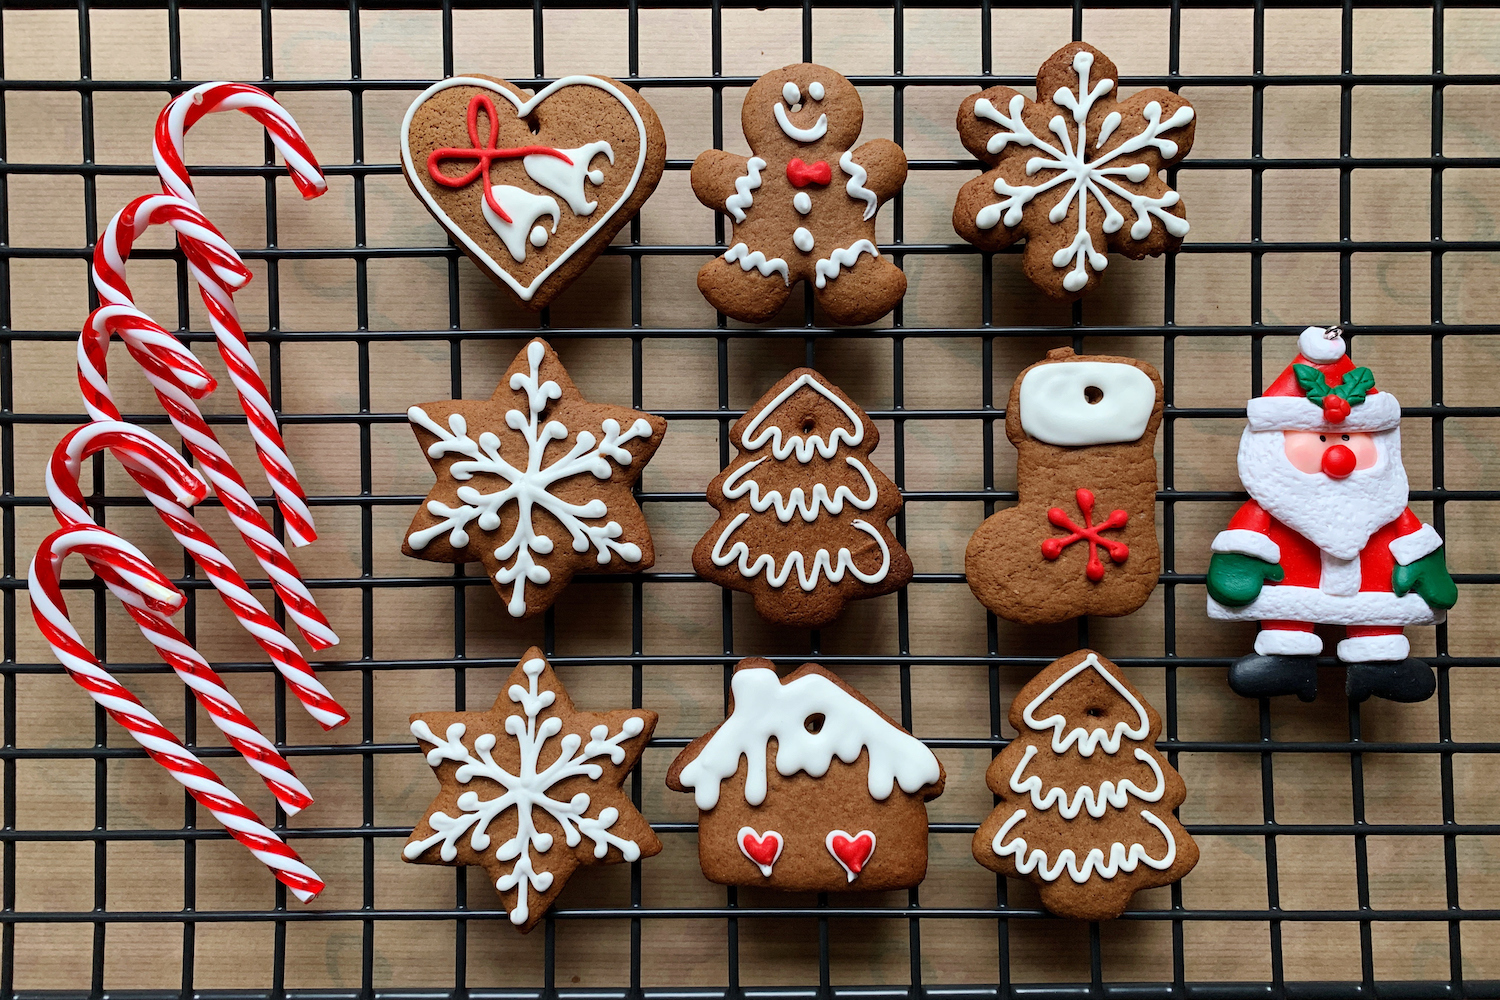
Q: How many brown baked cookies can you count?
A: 9